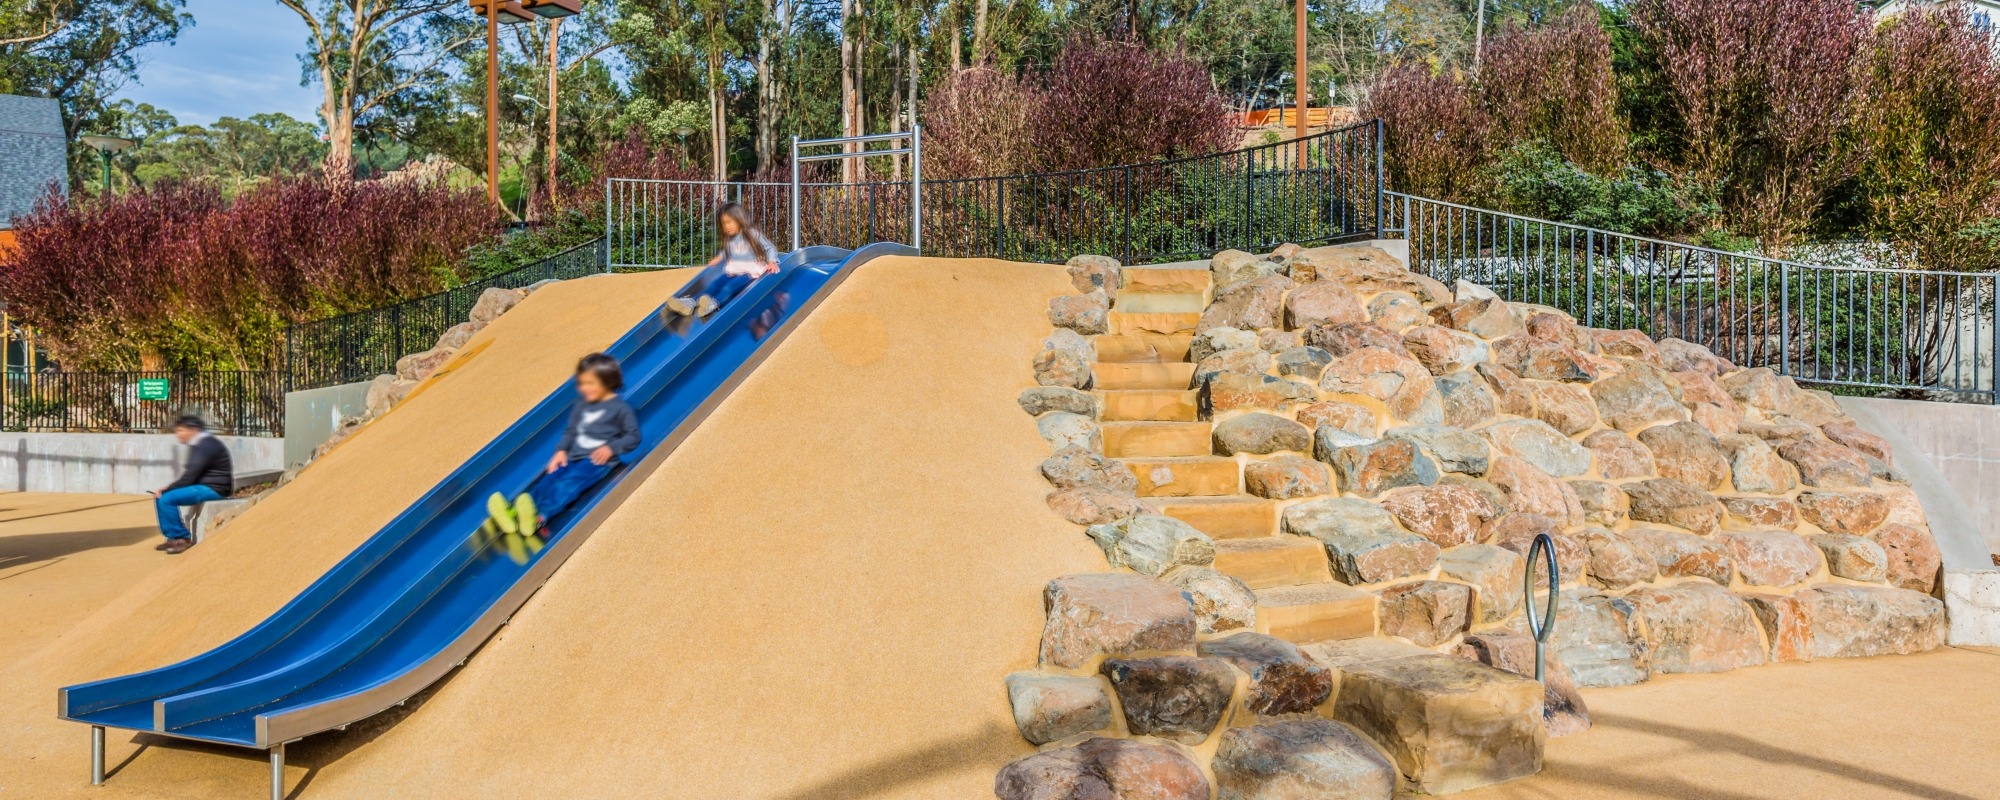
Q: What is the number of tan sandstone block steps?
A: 11